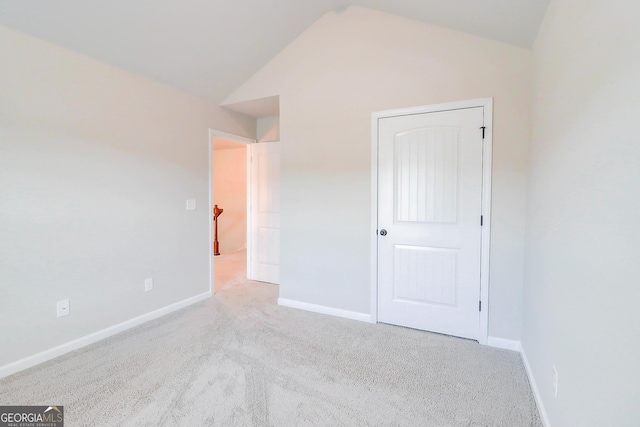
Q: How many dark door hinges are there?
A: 3